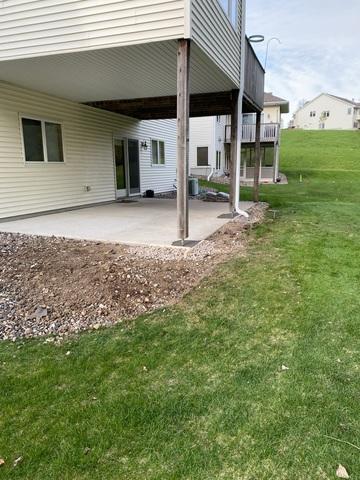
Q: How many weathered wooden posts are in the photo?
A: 3